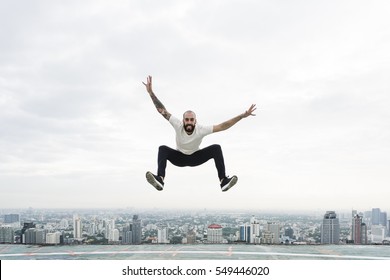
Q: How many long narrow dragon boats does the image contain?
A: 0